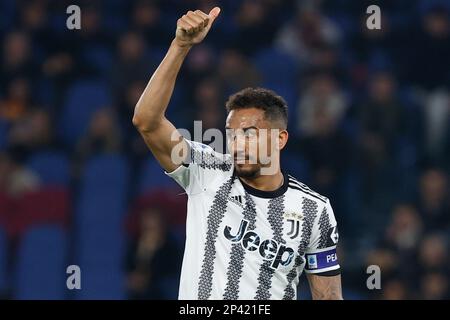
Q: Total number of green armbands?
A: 0